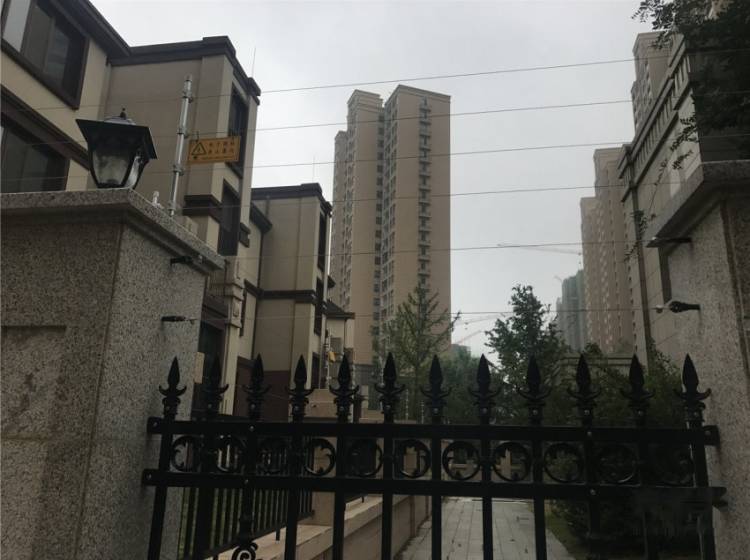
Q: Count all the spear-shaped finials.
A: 12